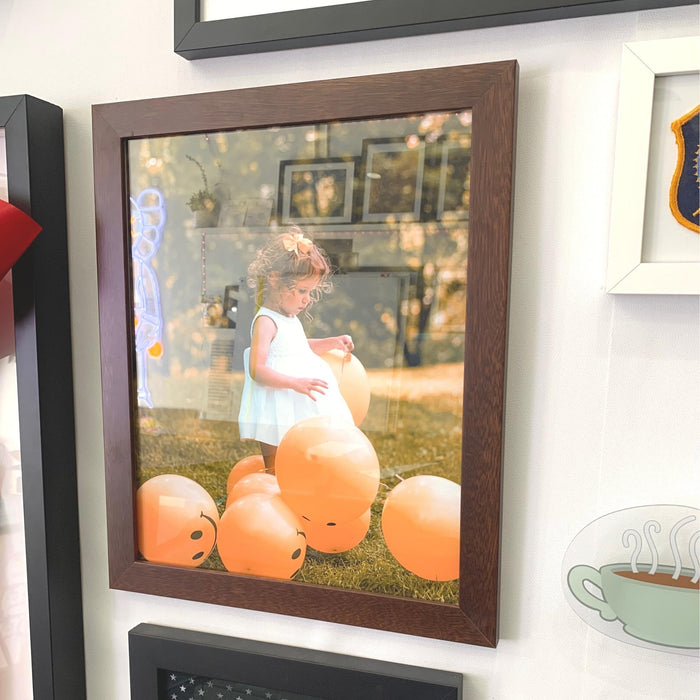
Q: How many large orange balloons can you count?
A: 8